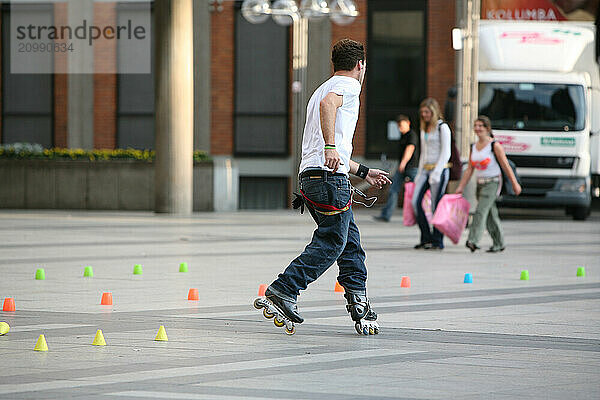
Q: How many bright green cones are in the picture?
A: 6